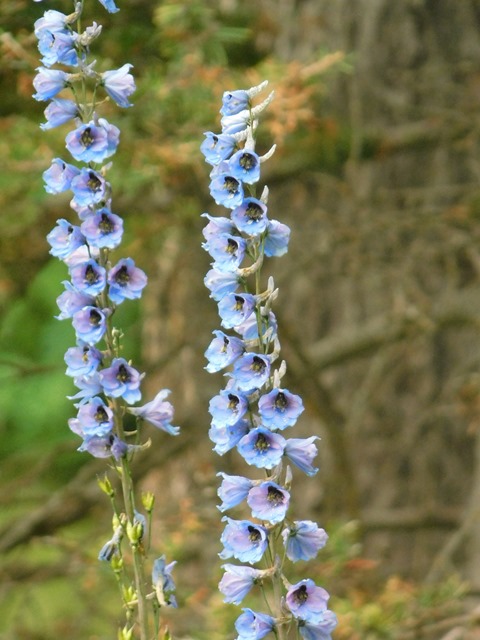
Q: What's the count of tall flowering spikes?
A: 2